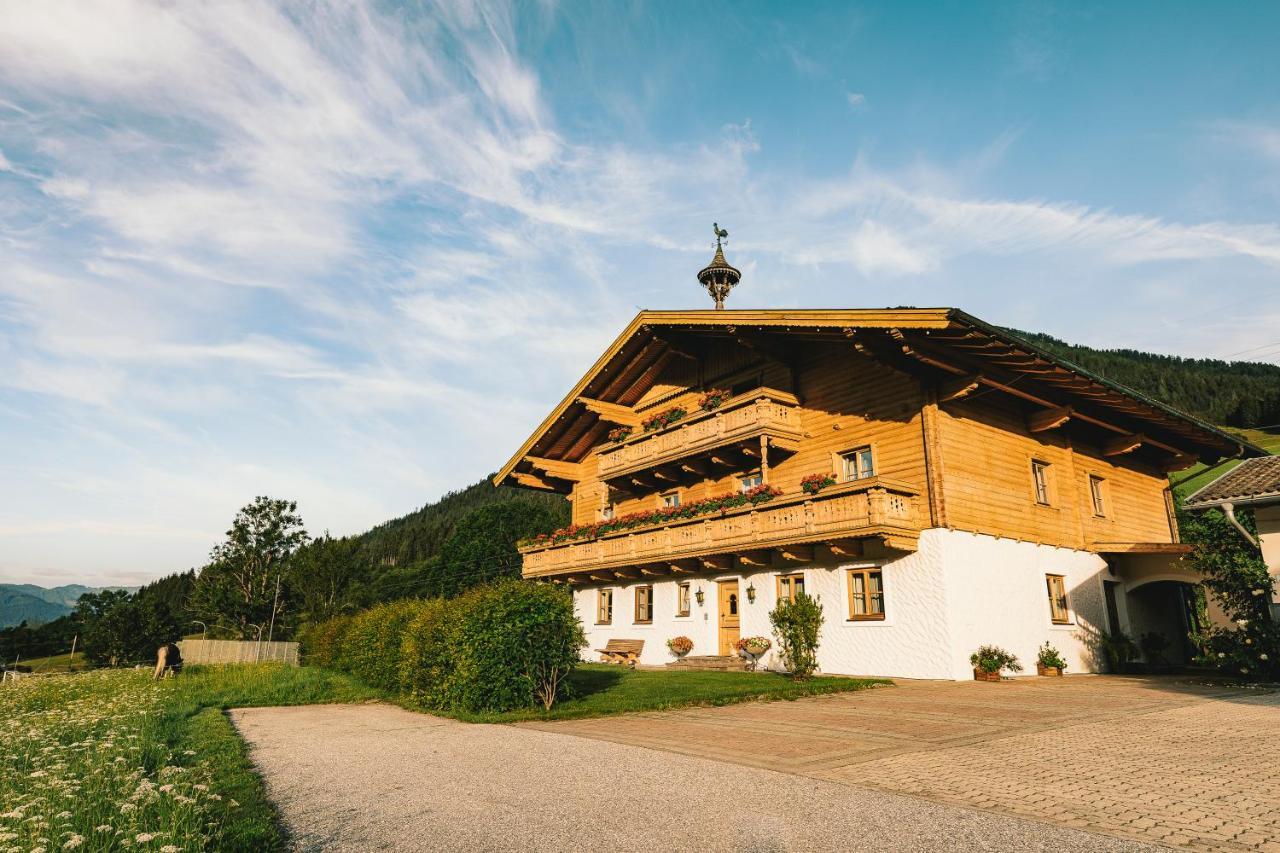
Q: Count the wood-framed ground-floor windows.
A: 6